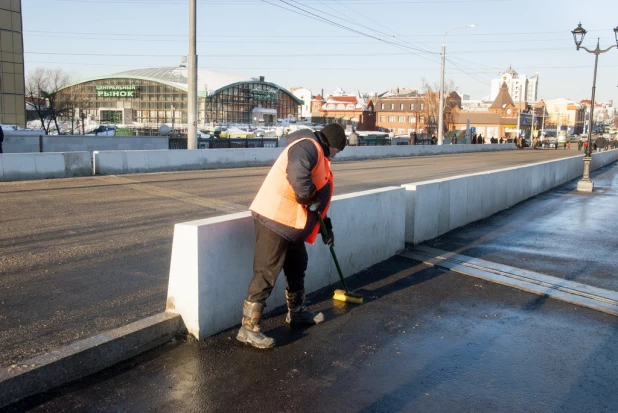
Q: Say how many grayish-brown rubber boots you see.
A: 2